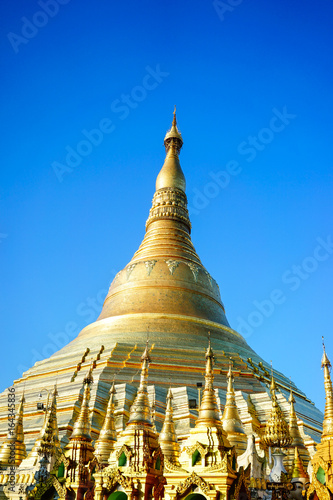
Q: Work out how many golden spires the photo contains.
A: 12